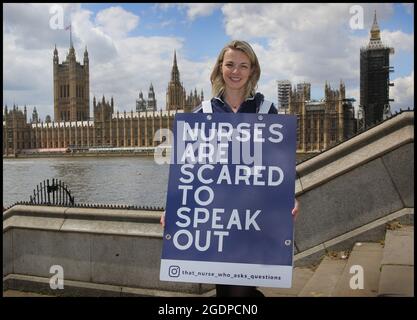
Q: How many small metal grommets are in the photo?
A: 4